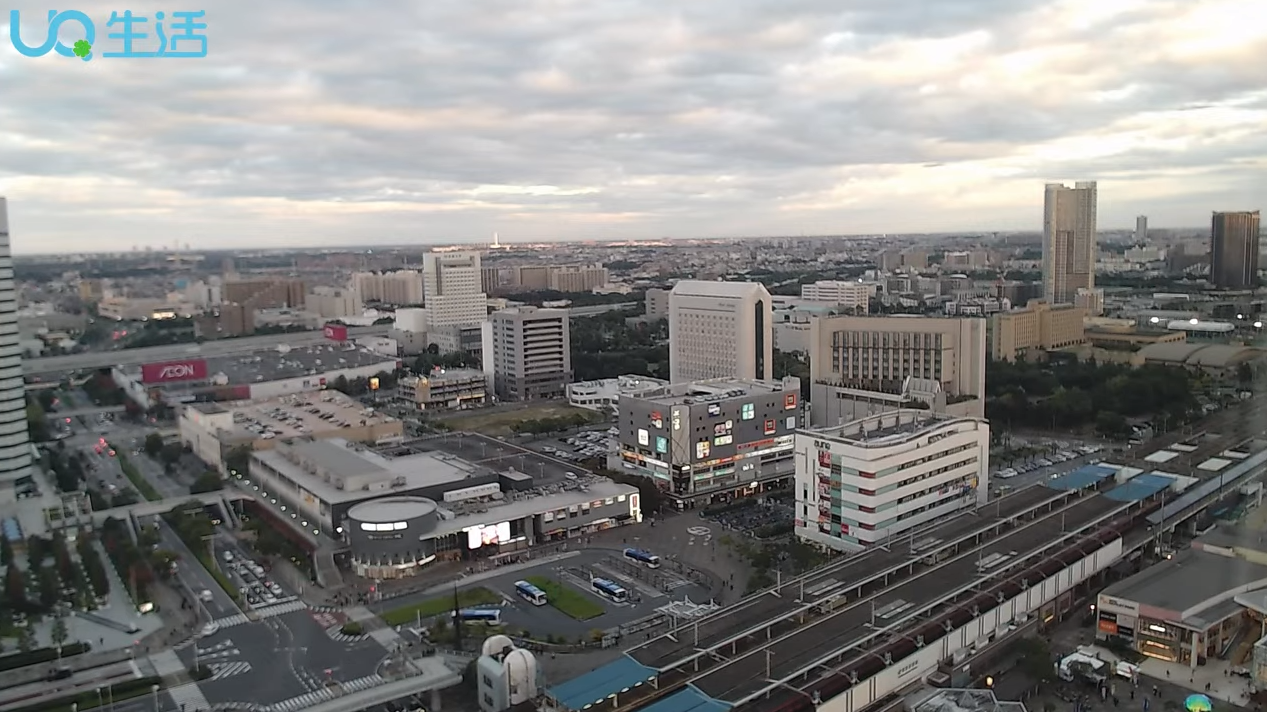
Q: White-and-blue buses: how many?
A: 4